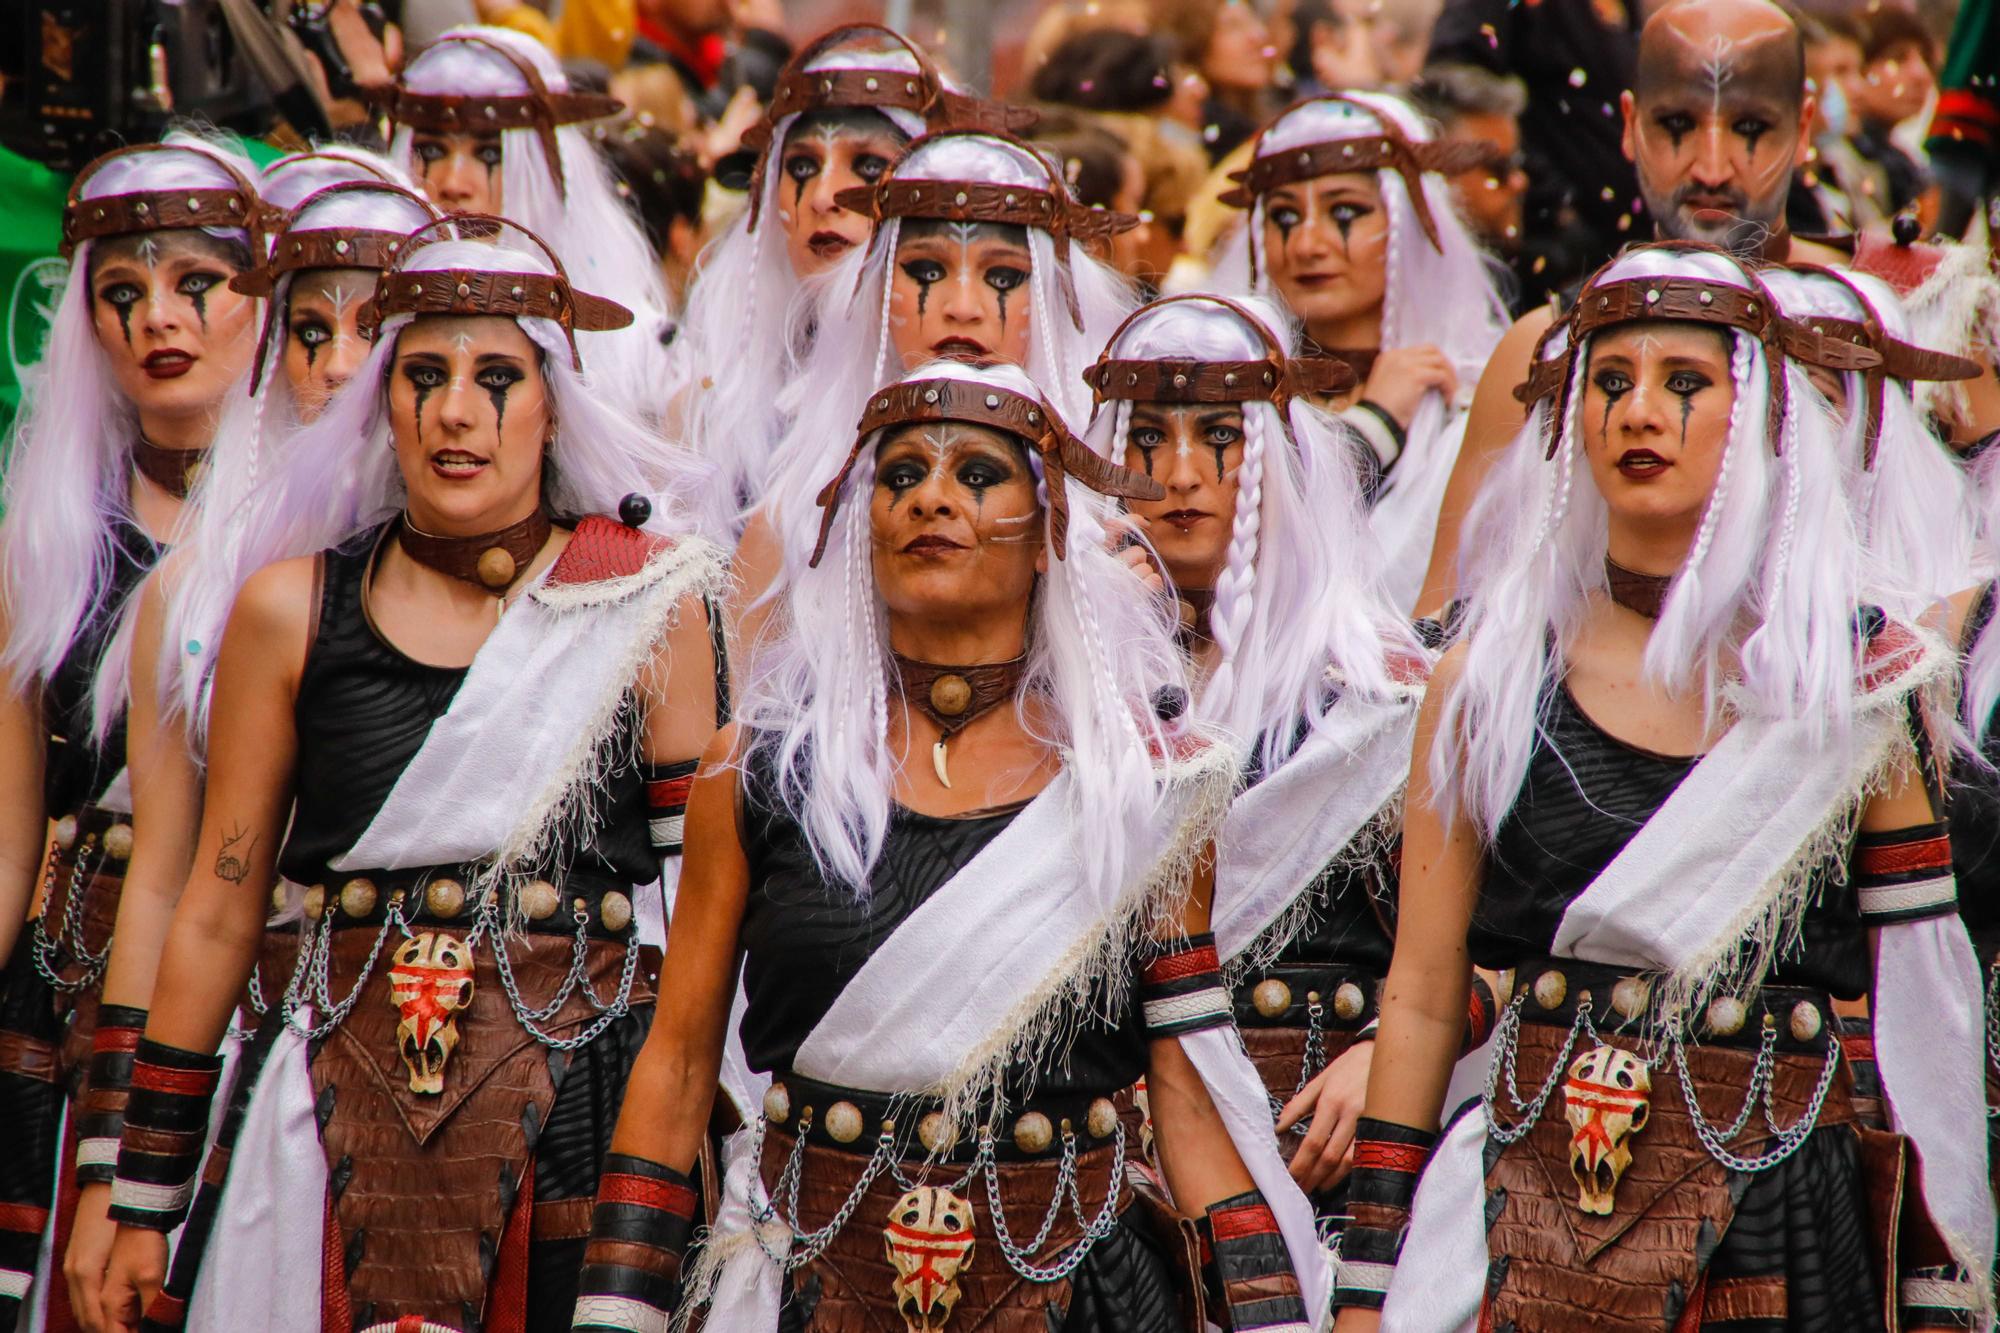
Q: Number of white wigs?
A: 12